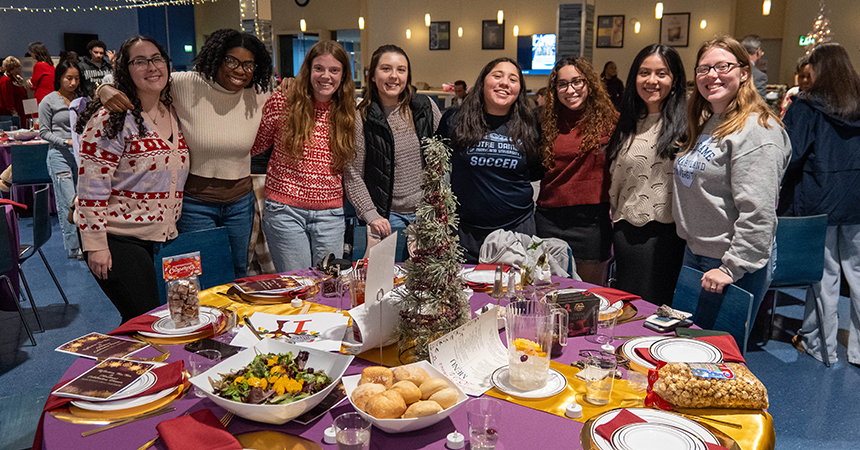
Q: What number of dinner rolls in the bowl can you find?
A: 8